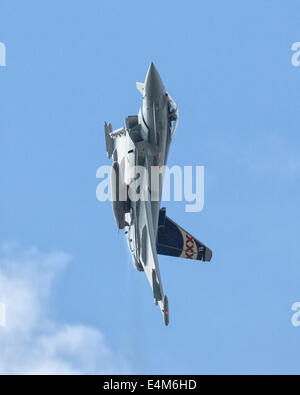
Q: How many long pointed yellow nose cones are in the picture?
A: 0